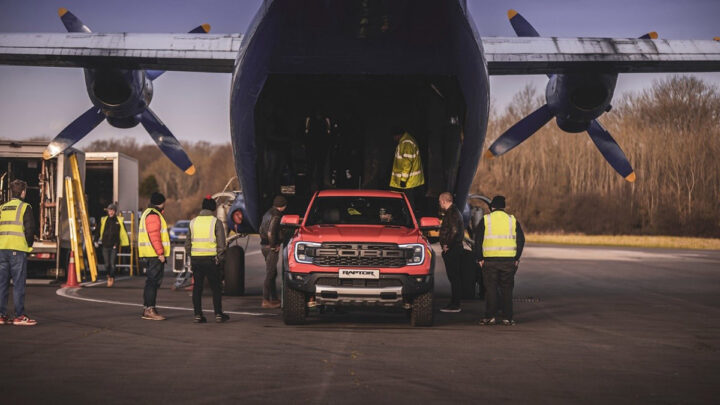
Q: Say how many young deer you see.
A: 0